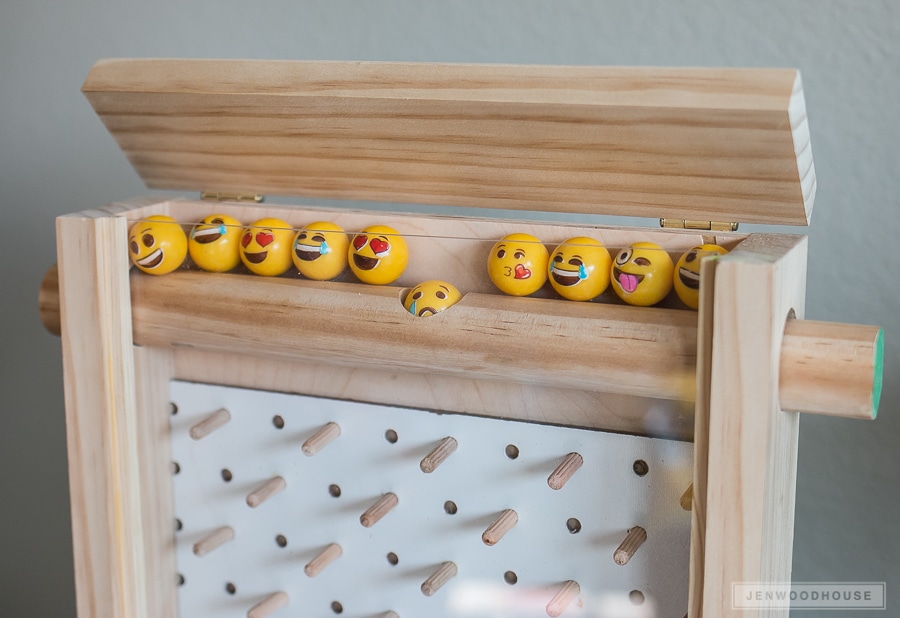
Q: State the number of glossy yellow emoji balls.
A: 10